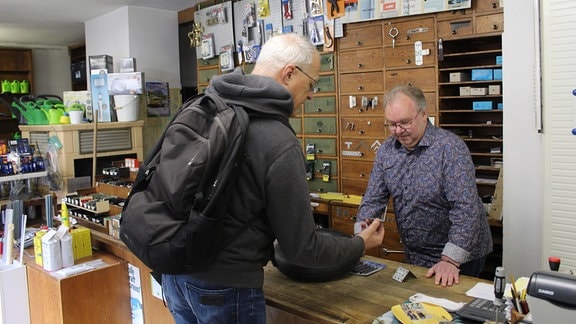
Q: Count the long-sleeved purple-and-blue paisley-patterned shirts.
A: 1